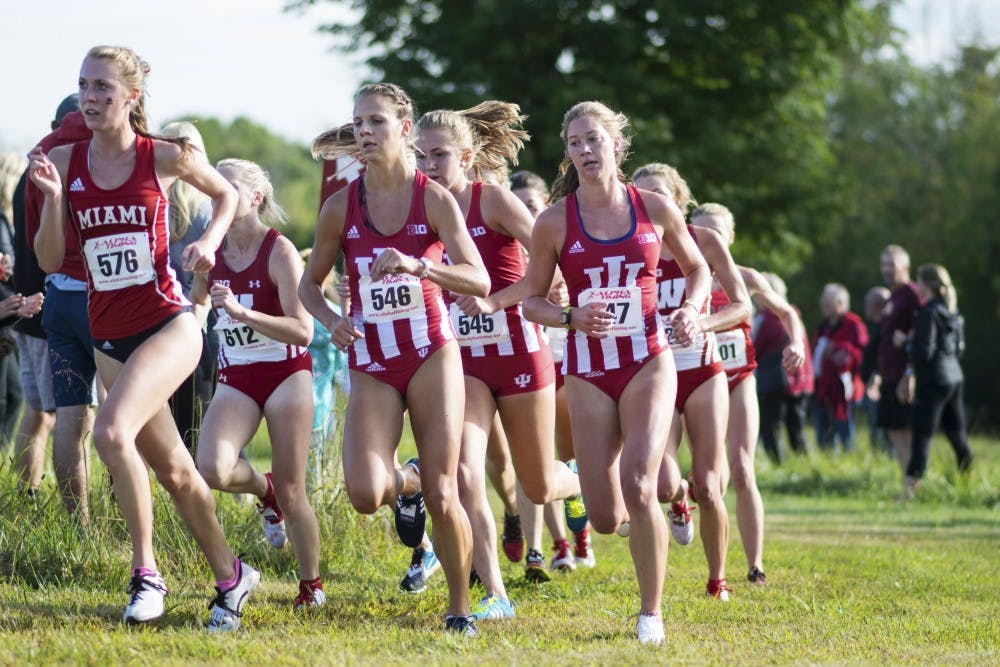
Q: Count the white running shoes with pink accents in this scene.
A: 2